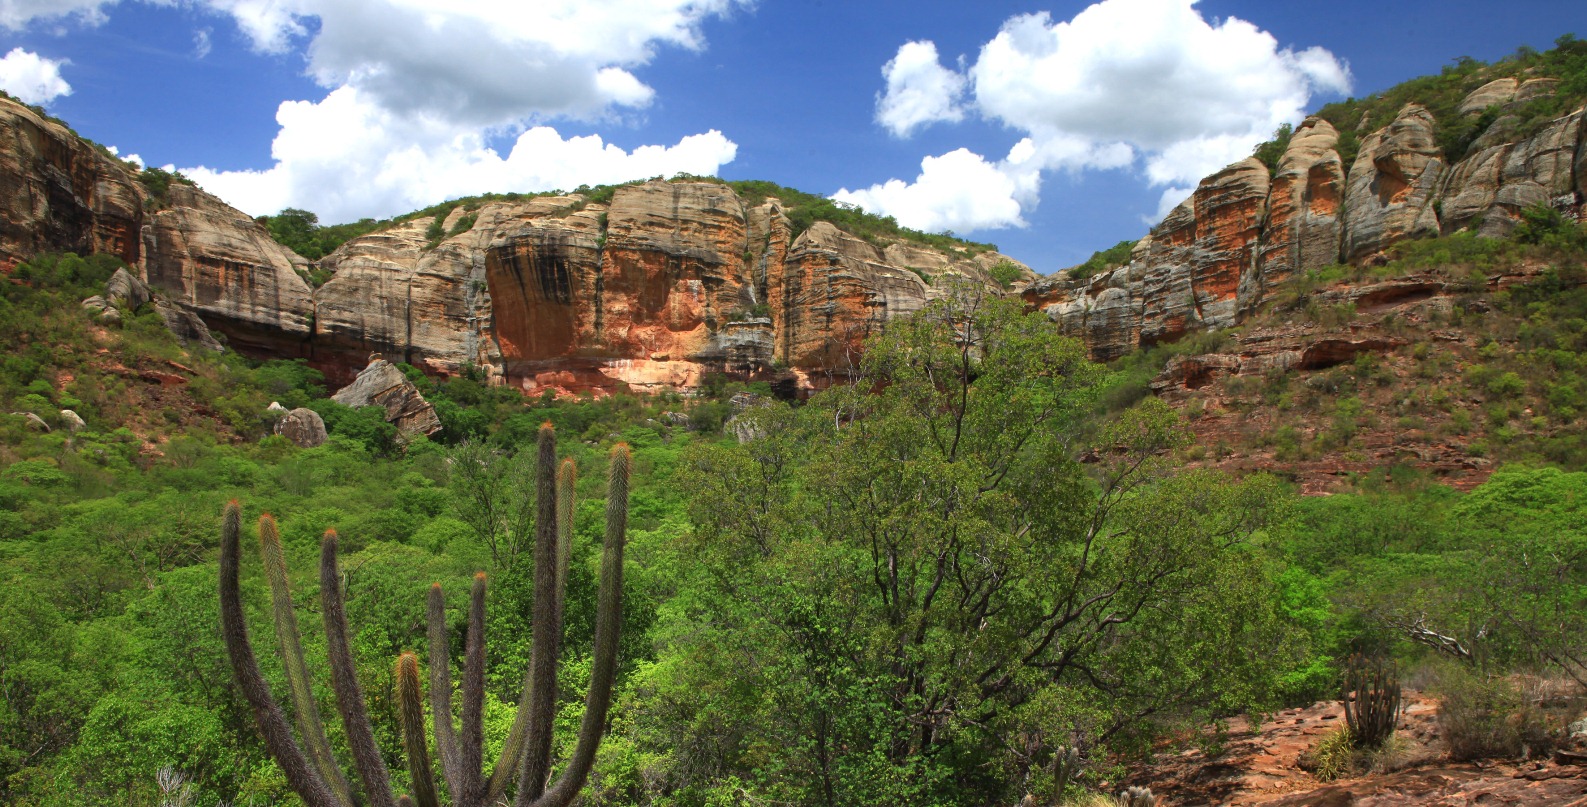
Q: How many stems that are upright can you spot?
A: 9